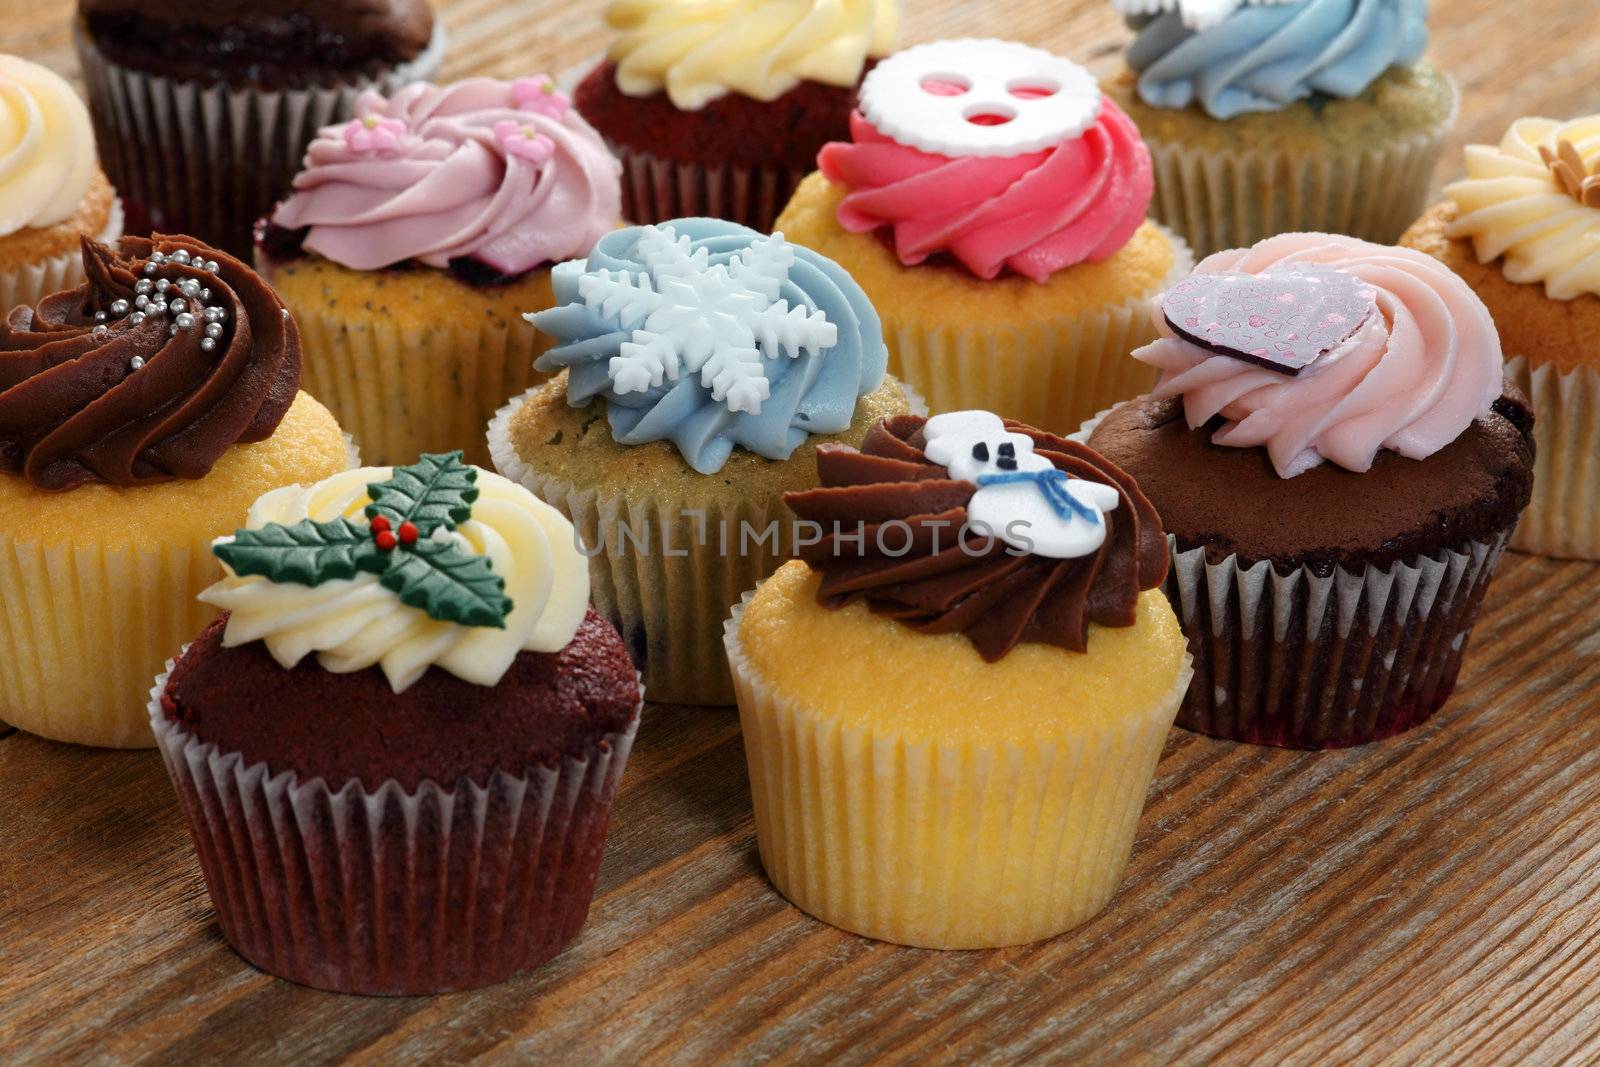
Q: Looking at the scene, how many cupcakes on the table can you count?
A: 12